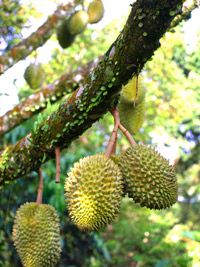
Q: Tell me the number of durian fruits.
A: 8